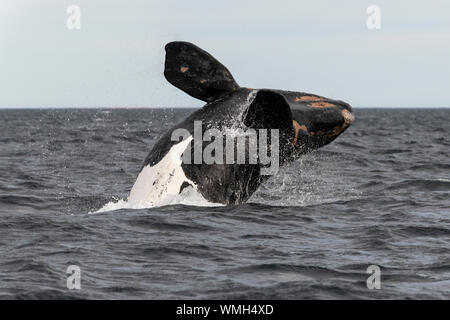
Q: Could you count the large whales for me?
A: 1